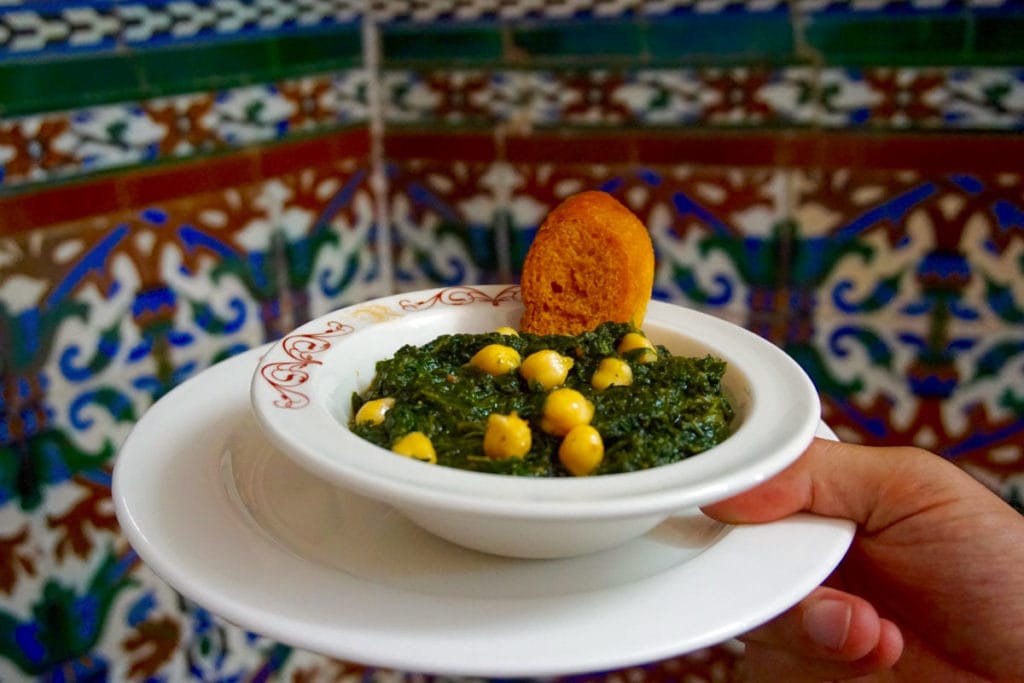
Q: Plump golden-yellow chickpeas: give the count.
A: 10